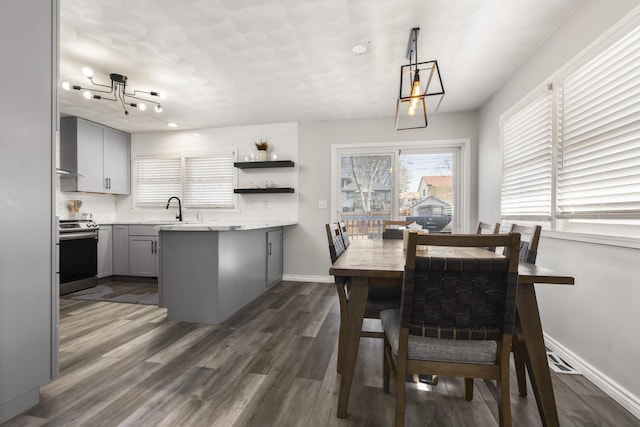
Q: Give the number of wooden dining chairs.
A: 6